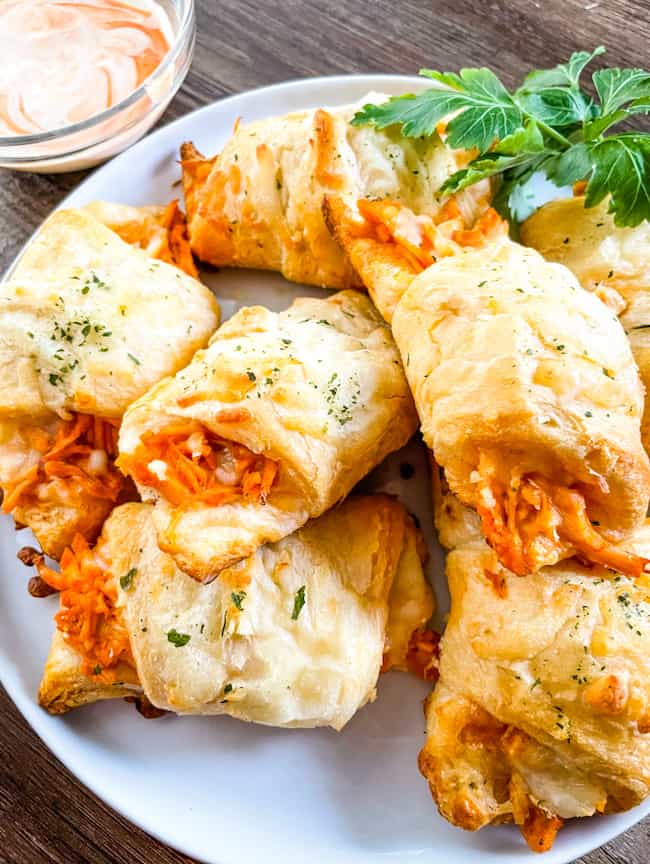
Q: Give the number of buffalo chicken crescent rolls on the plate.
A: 7